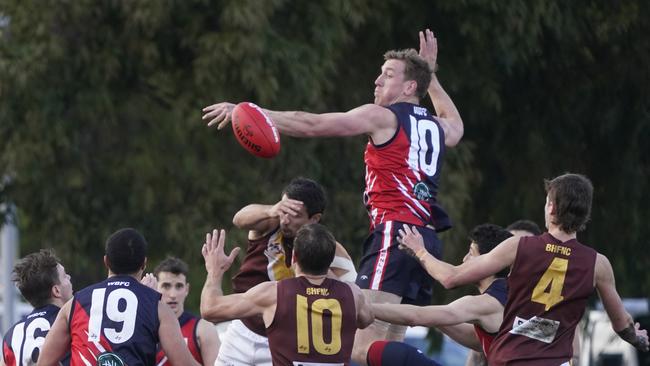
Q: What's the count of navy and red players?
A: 5